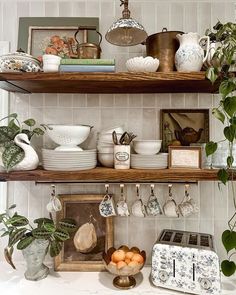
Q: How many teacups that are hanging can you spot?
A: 7